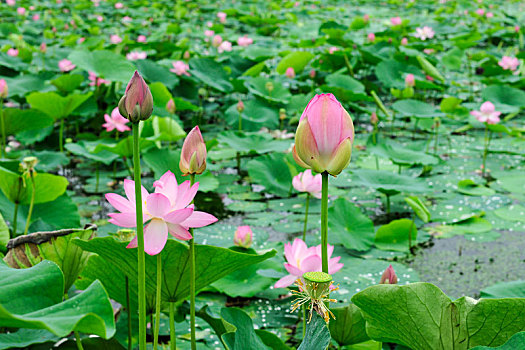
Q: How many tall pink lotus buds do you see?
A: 3